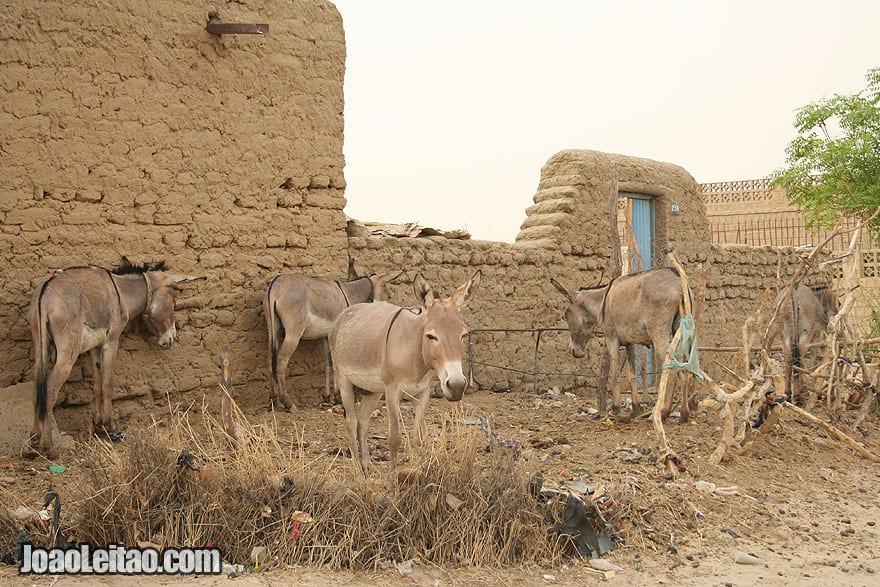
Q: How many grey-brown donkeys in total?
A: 5